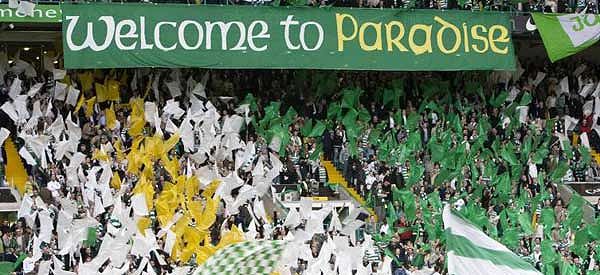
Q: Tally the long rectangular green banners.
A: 1